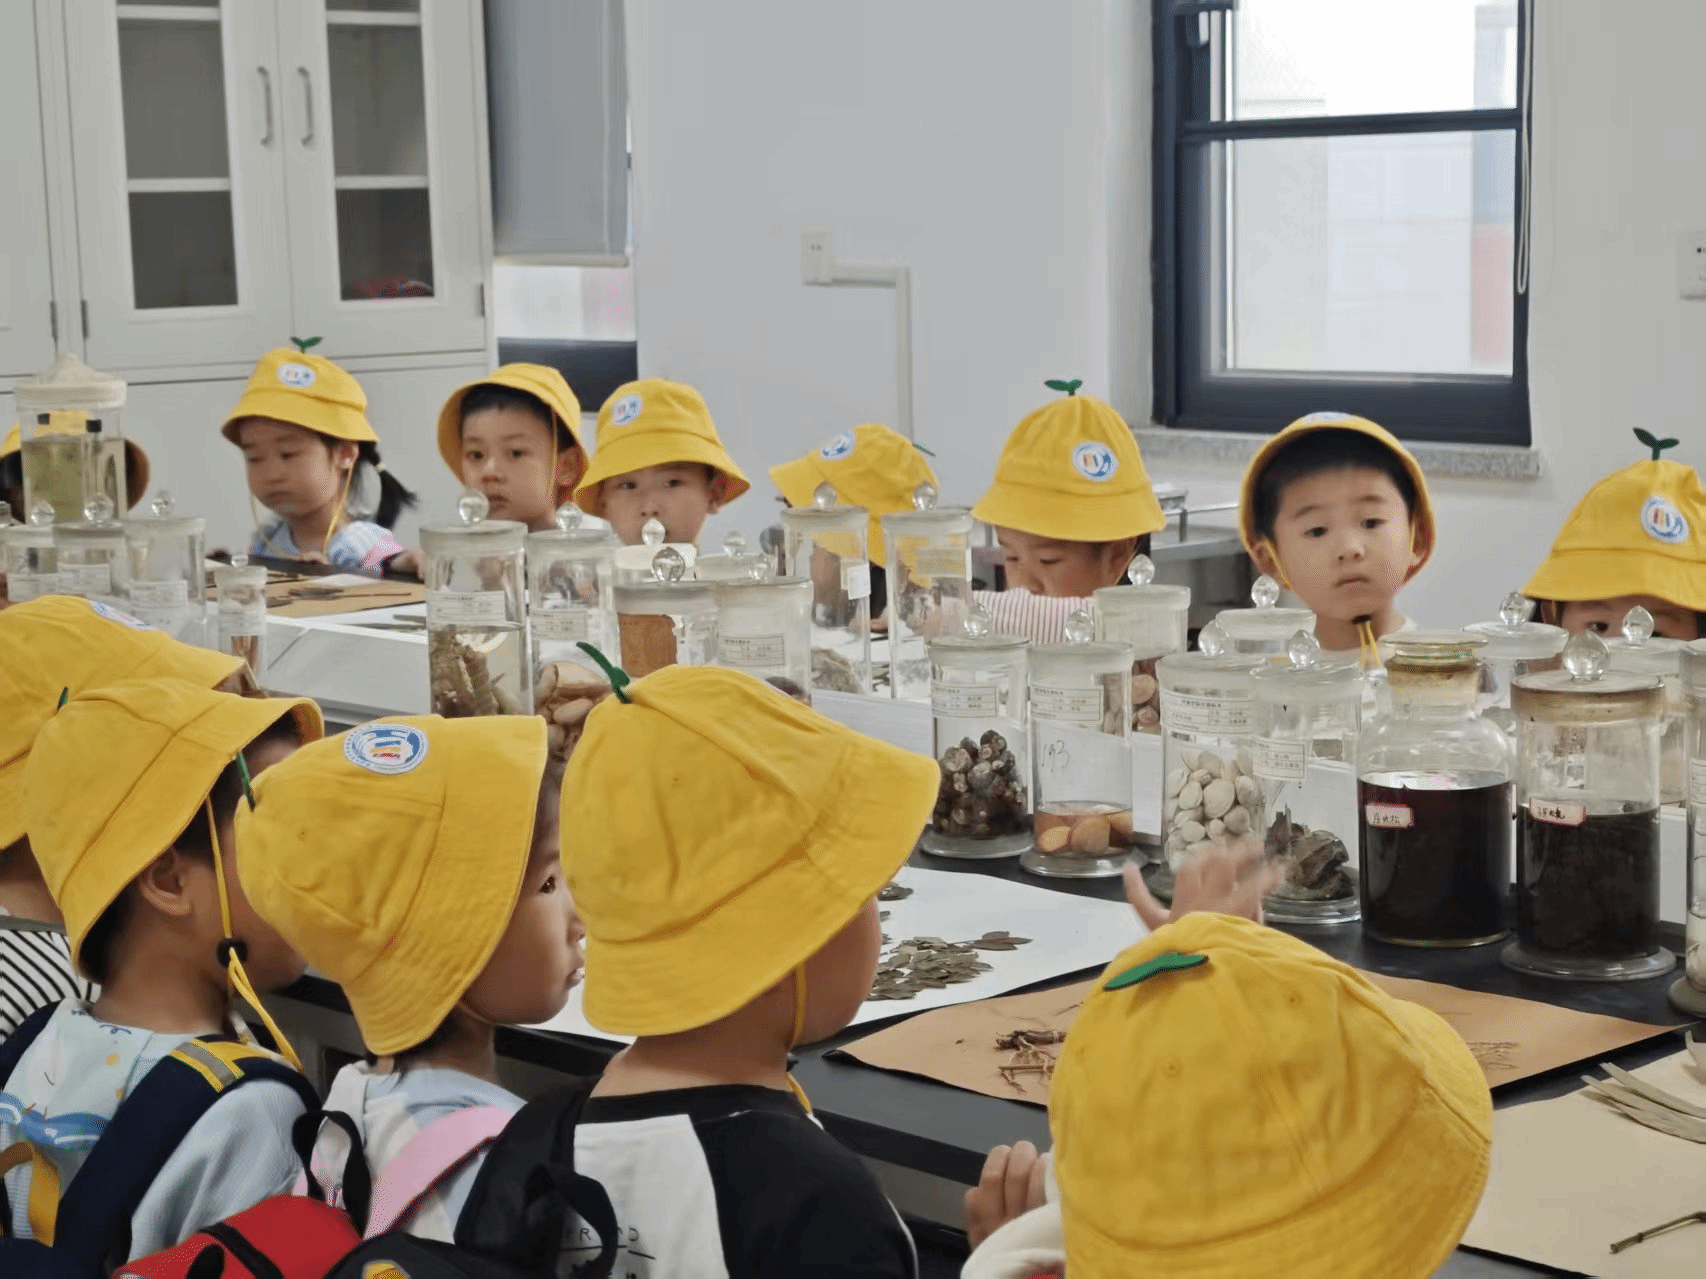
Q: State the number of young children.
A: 13